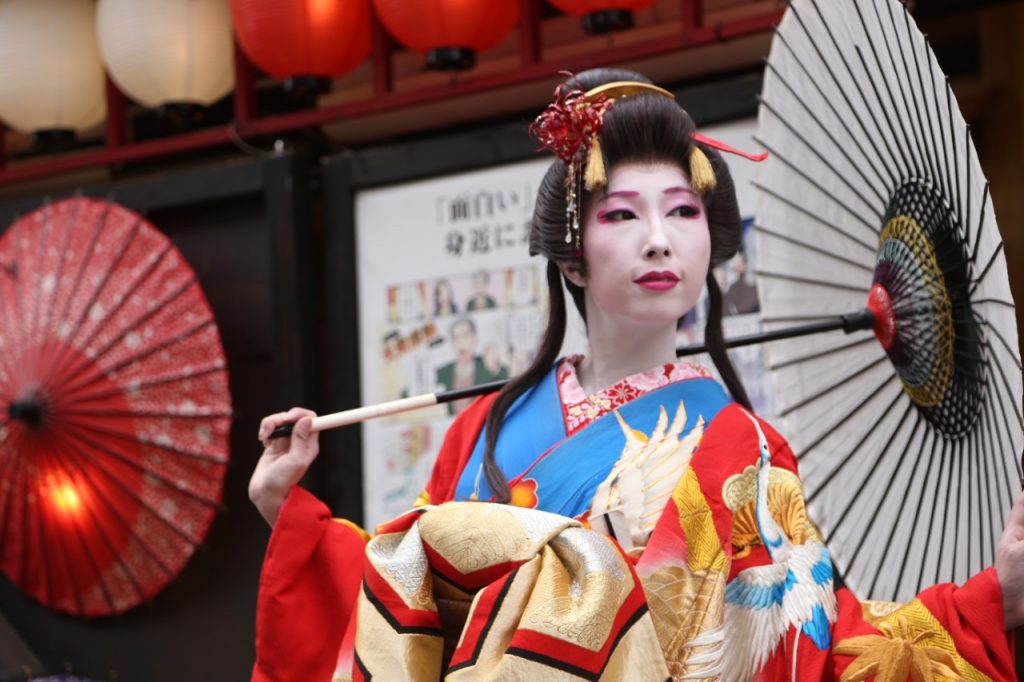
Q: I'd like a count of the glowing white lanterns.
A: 2